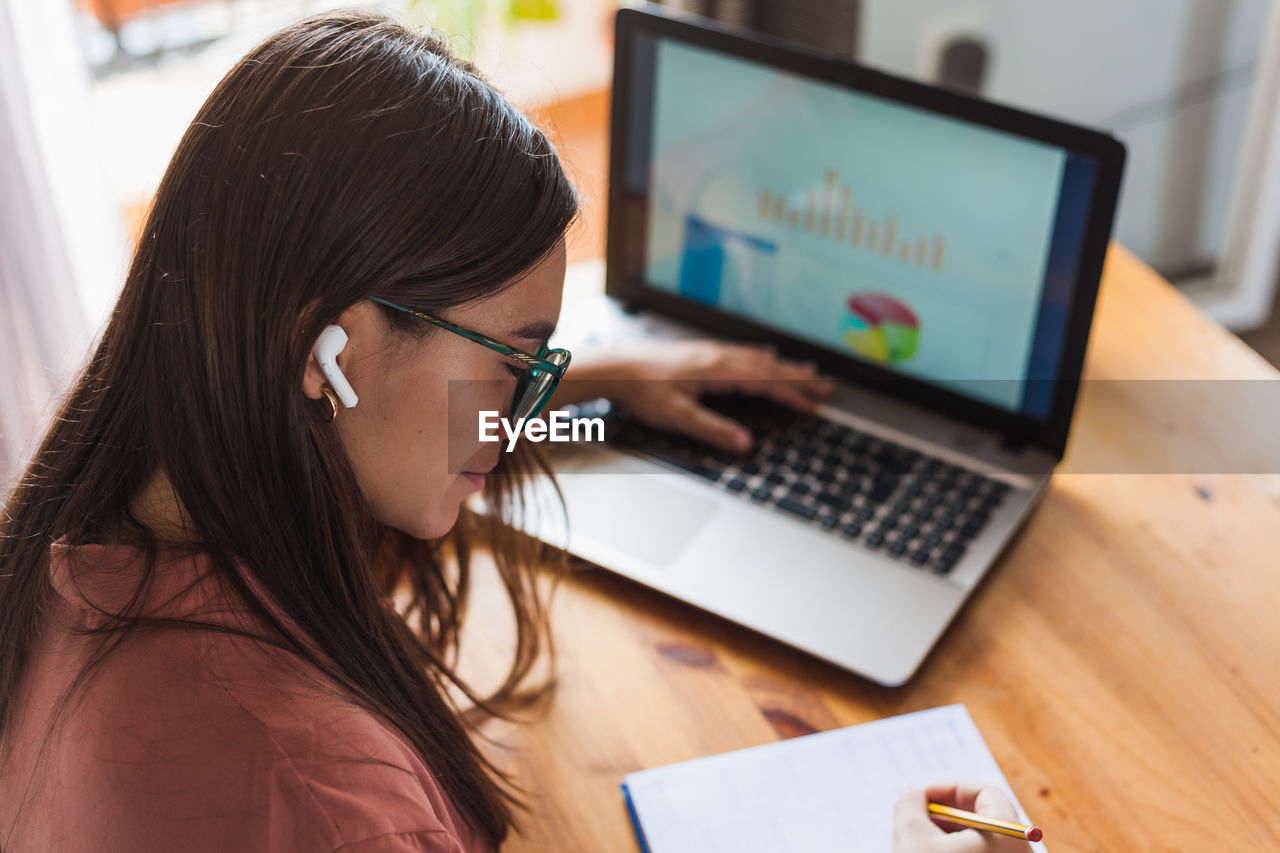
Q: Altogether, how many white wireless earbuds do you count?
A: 1